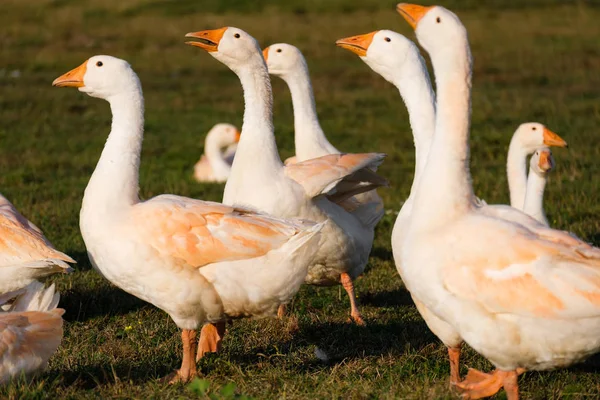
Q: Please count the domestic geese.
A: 10